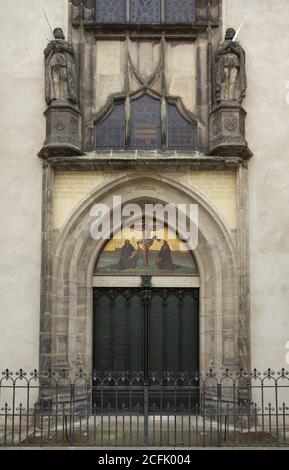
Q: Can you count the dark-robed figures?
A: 2